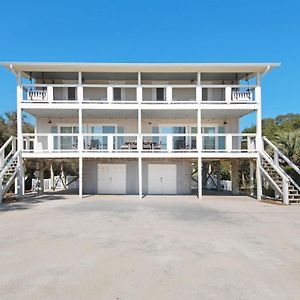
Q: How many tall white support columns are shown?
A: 5